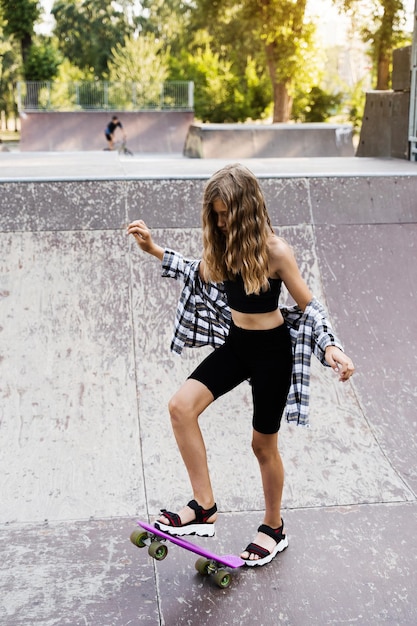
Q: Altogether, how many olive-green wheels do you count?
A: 4